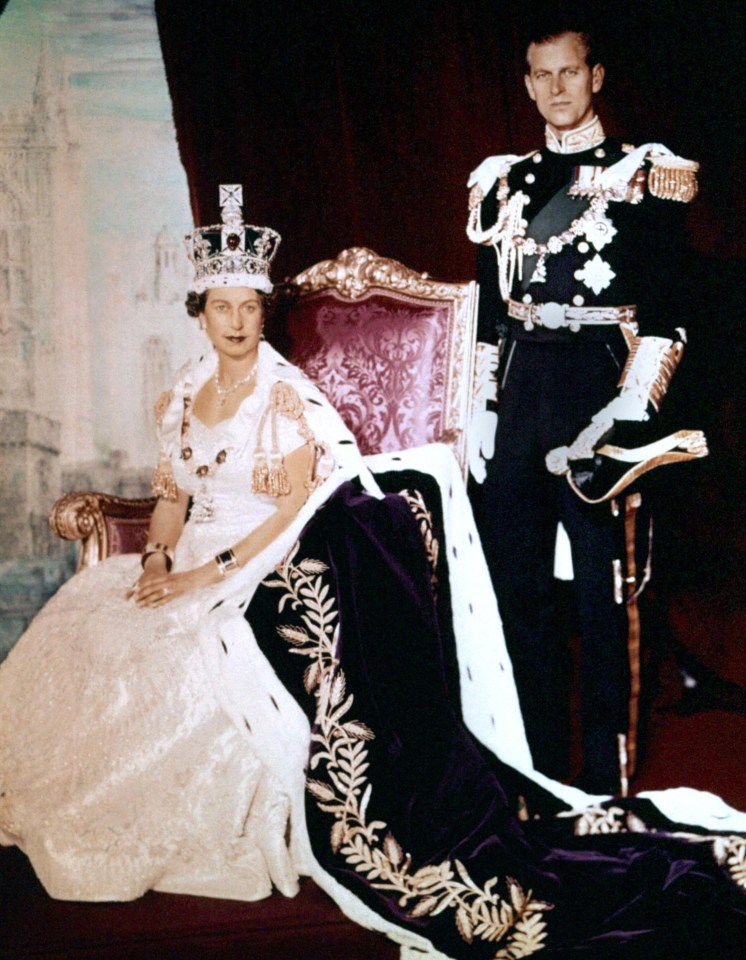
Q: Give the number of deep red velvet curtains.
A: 1